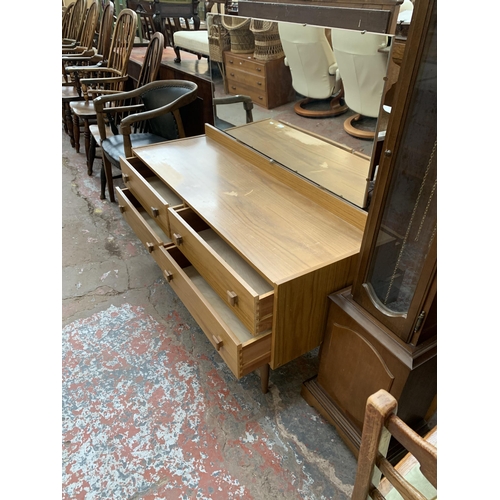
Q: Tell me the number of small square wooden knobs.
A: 8